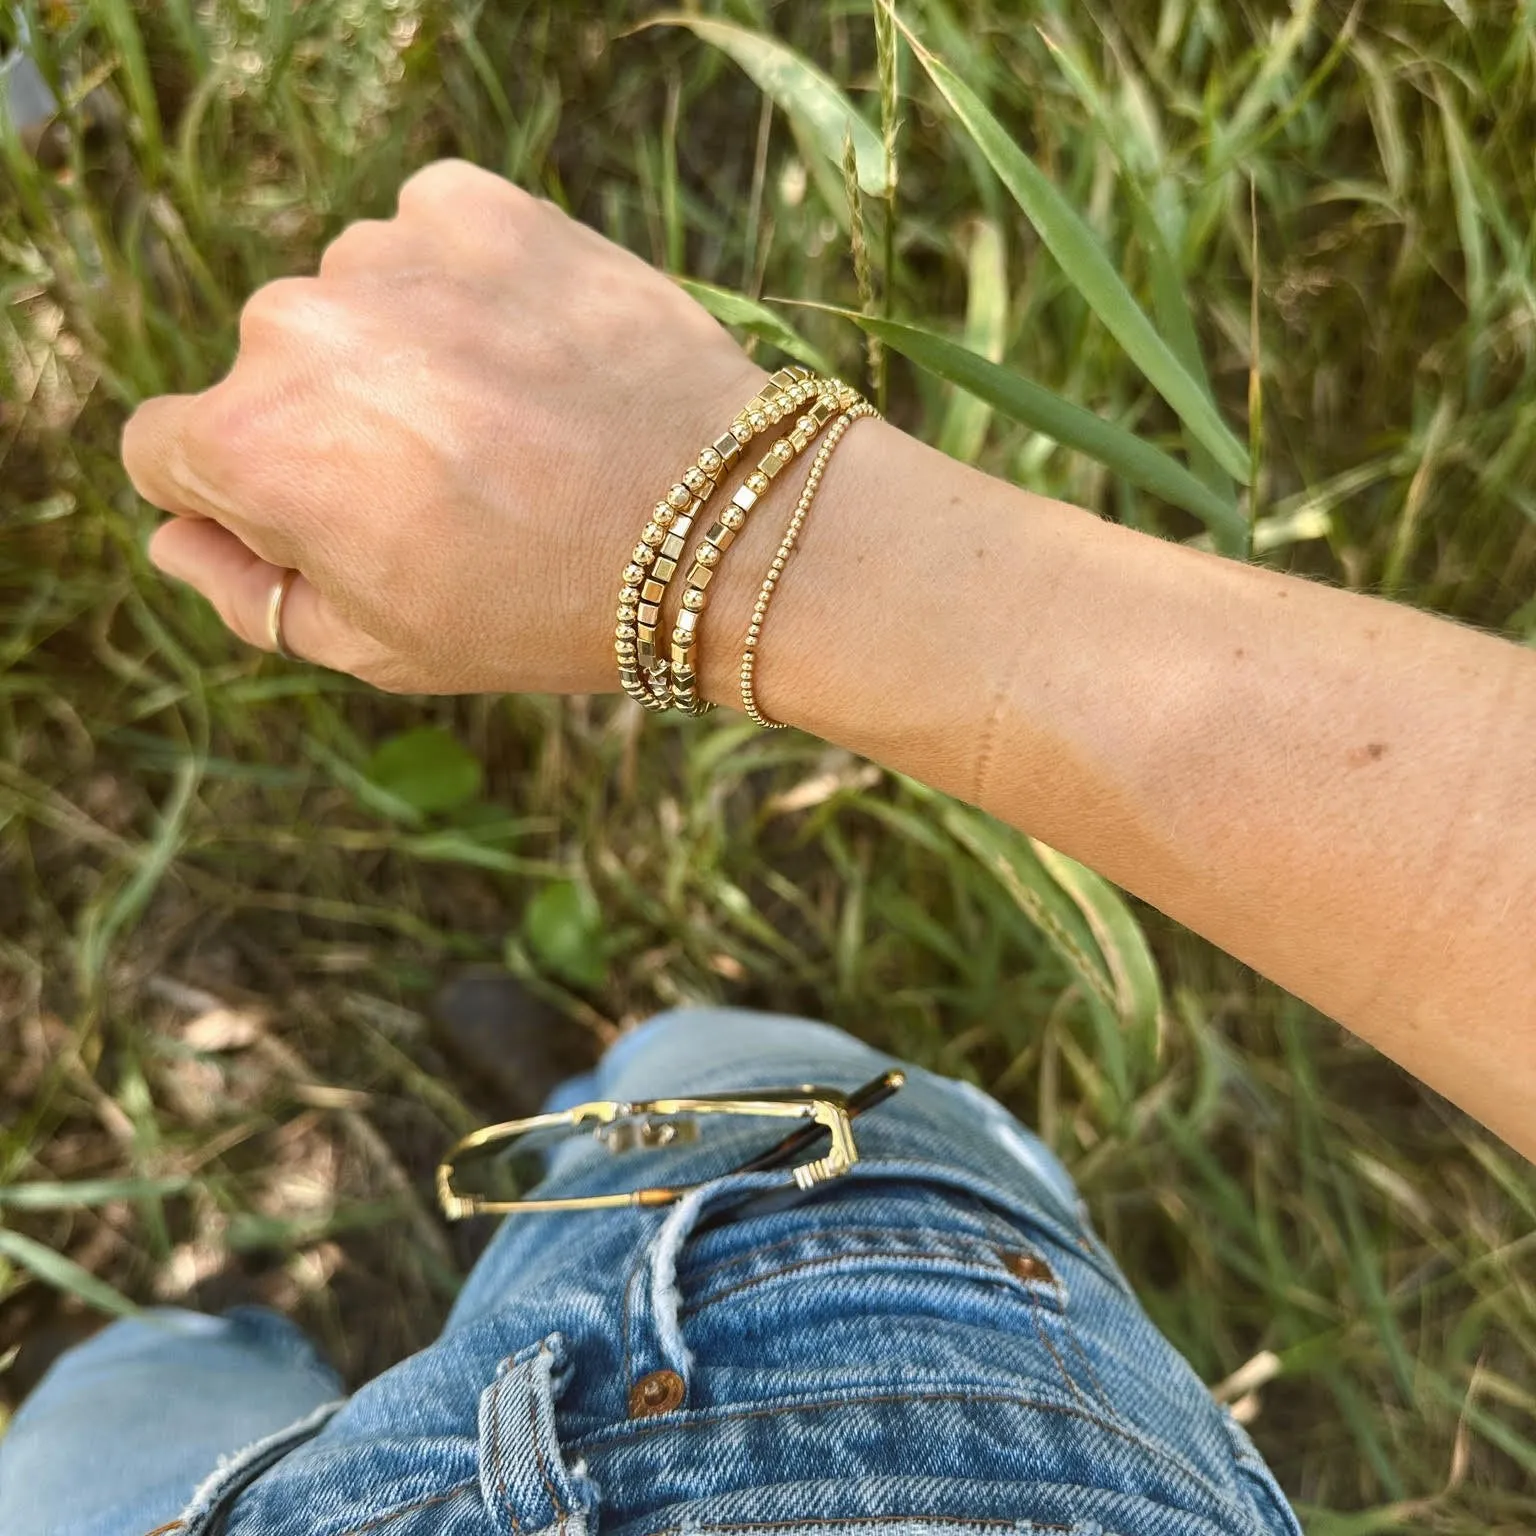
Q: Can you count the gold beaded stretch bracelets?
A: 4